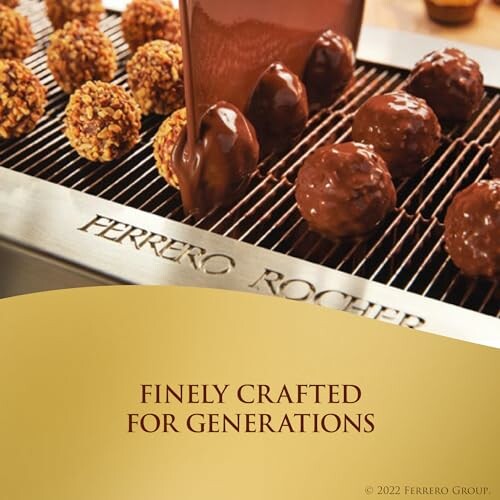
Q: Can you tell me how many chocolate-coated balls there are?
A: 8